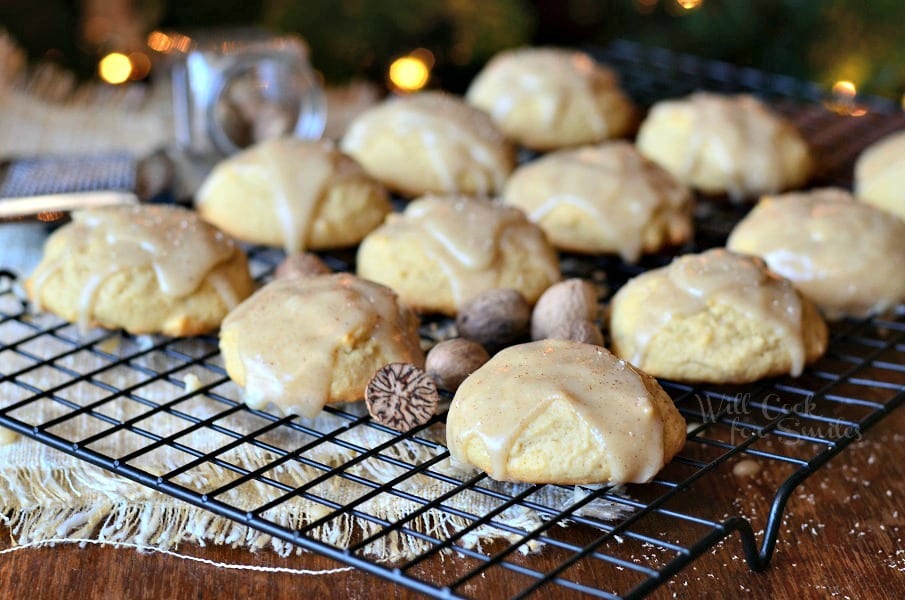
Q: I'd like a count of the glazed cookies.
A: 12